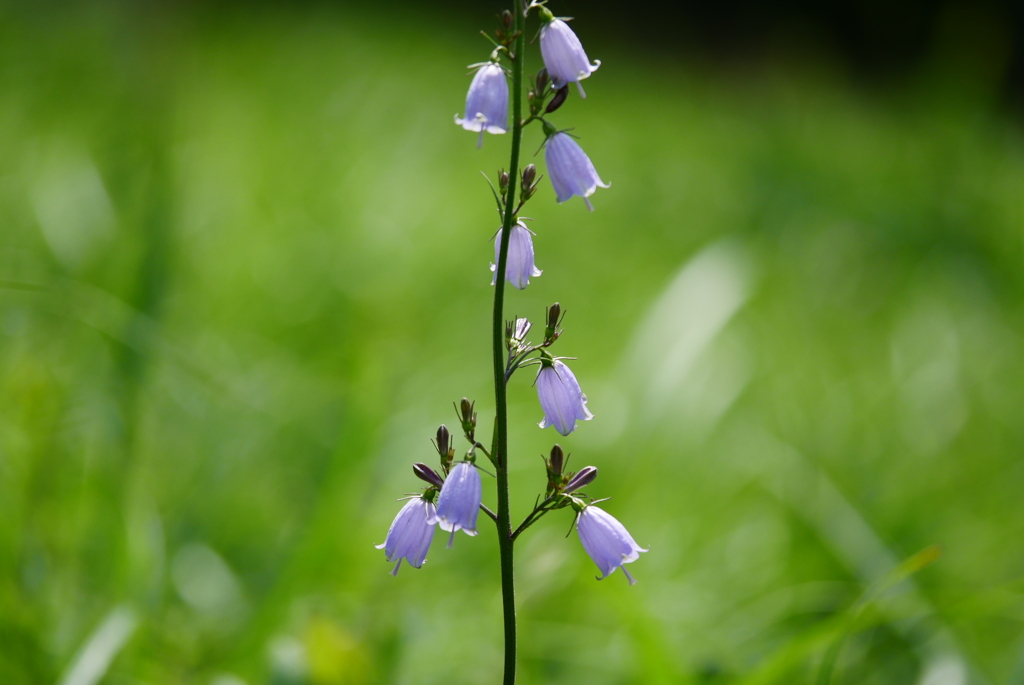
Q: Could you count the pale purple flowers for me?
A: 8